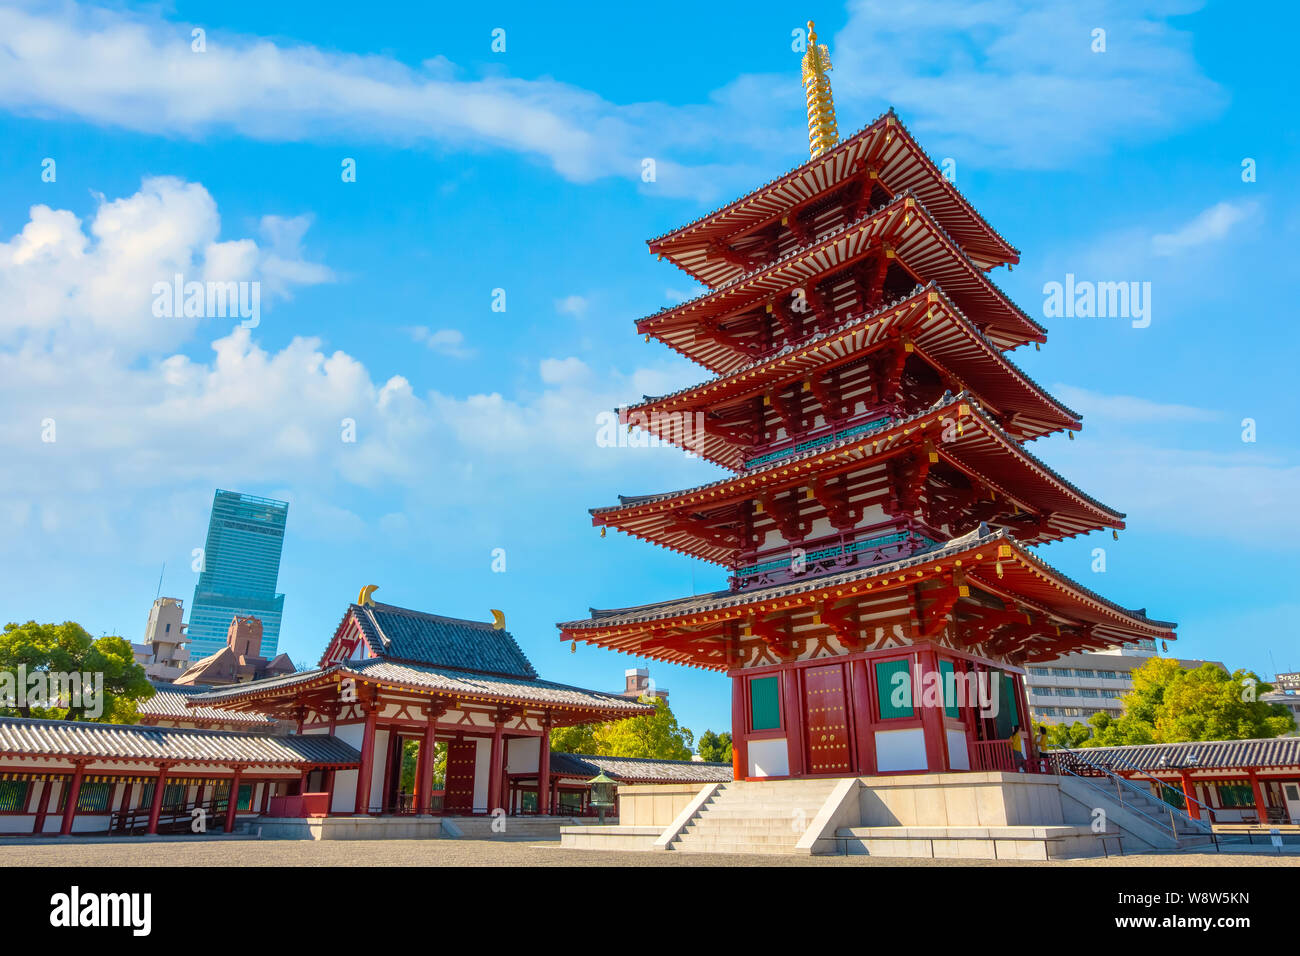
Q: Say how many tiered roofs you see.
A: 5